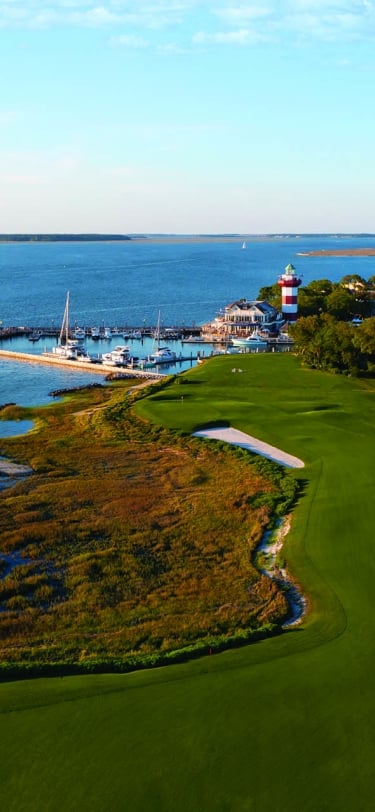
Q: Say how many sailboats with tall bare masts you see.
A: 2